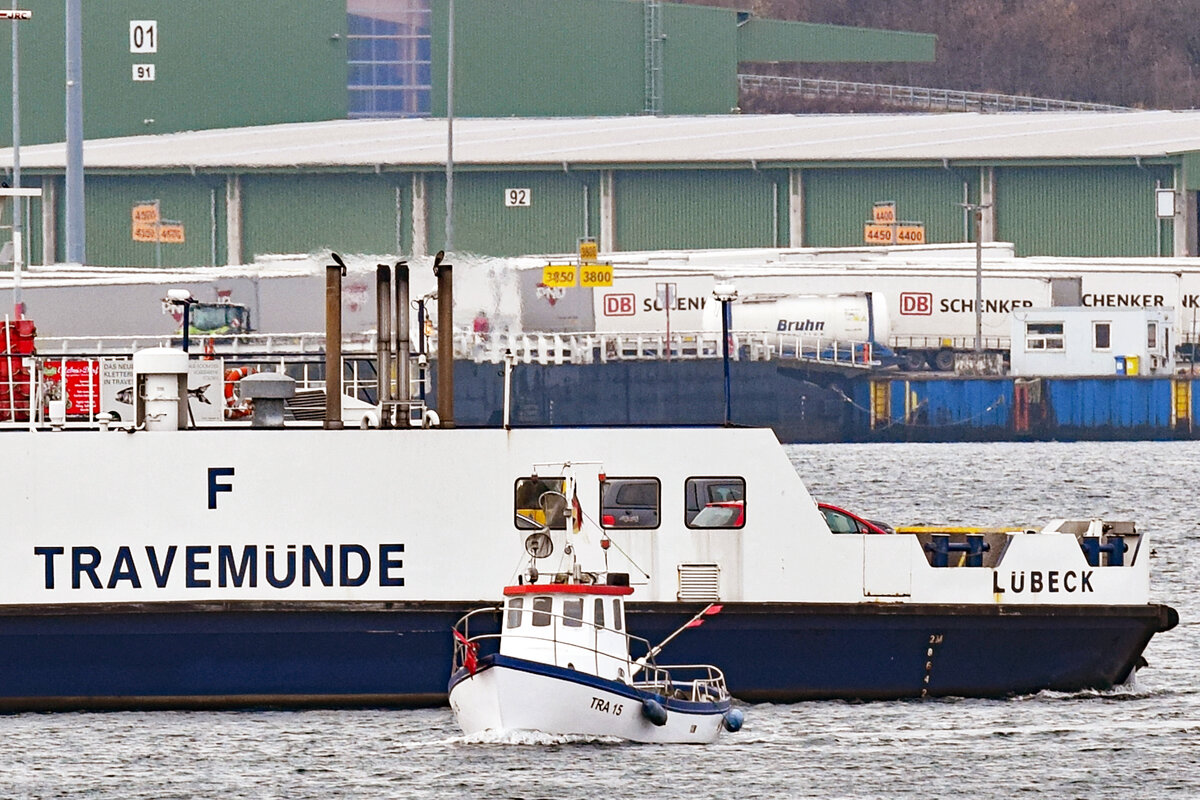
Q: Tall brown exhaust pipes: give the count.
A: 2